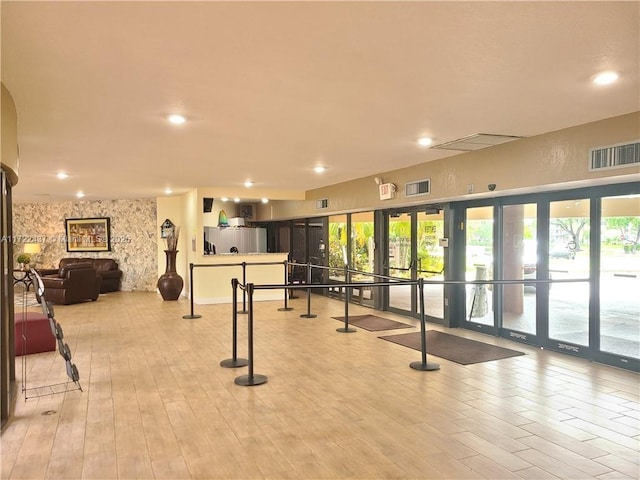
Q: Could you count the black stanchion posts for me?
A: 8